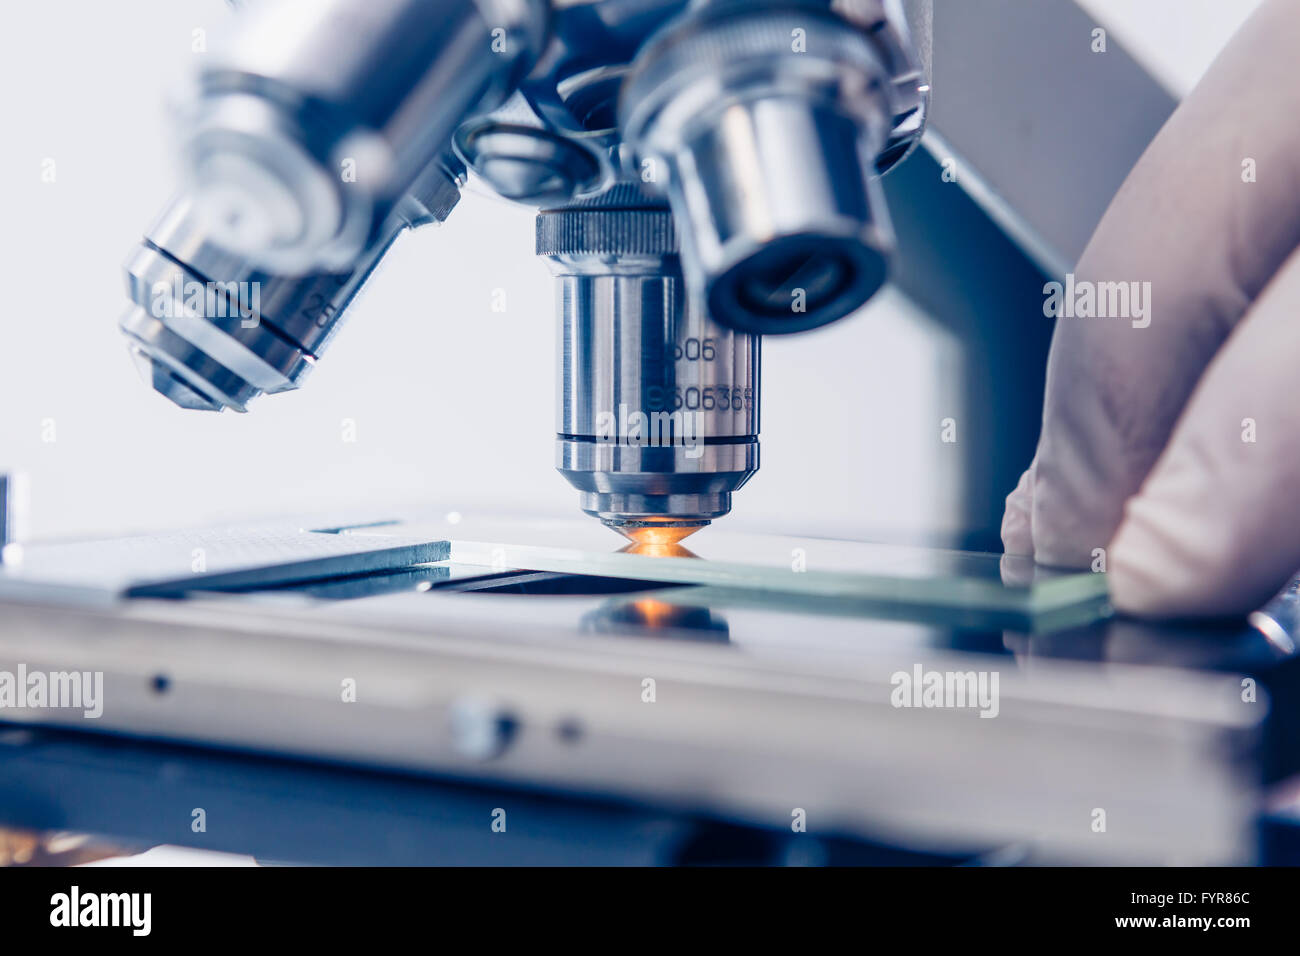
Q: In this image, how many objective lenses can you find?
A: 4